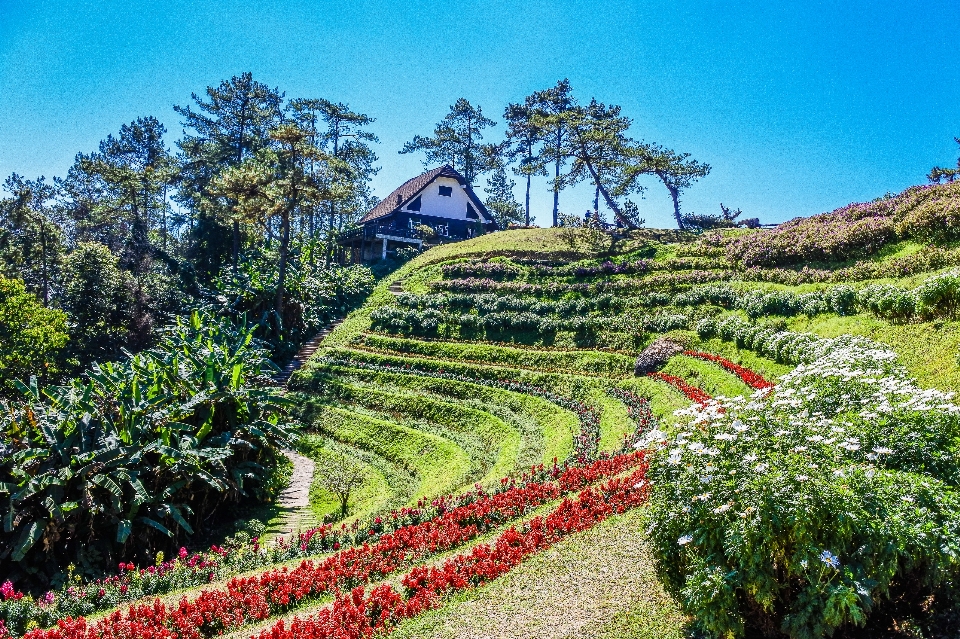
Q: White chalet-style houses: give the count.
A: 1